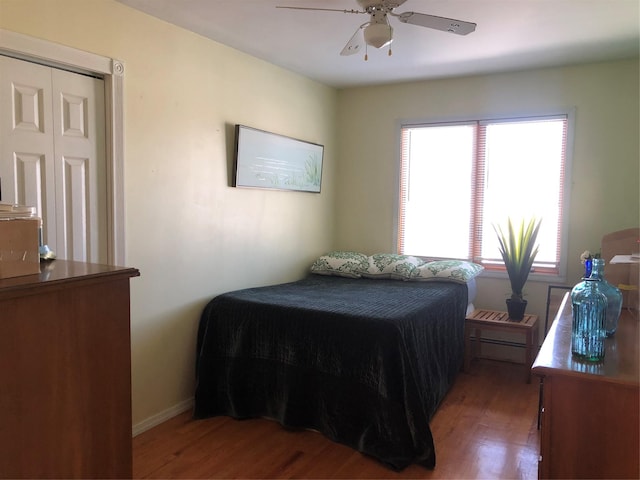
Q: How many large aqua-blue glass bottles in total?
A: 2